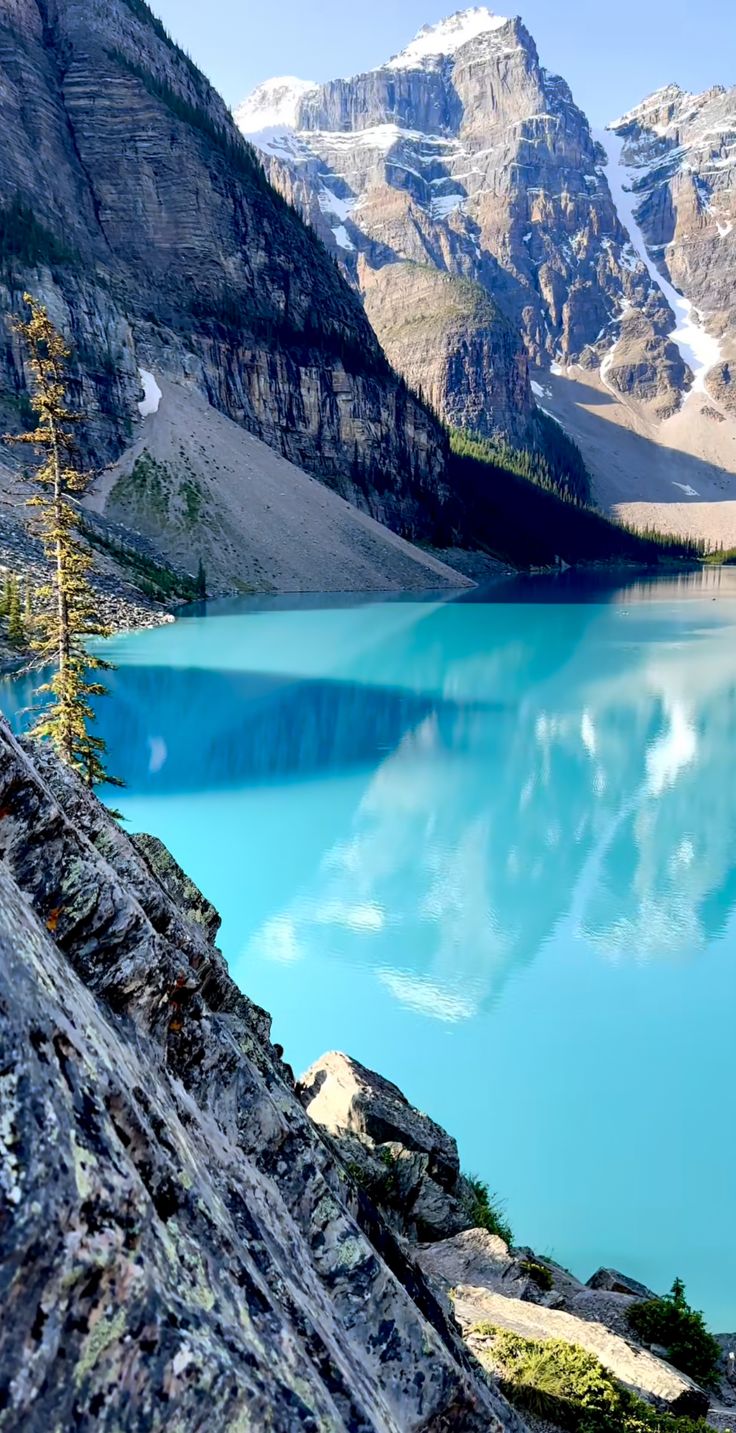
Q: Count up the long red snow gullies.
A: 0